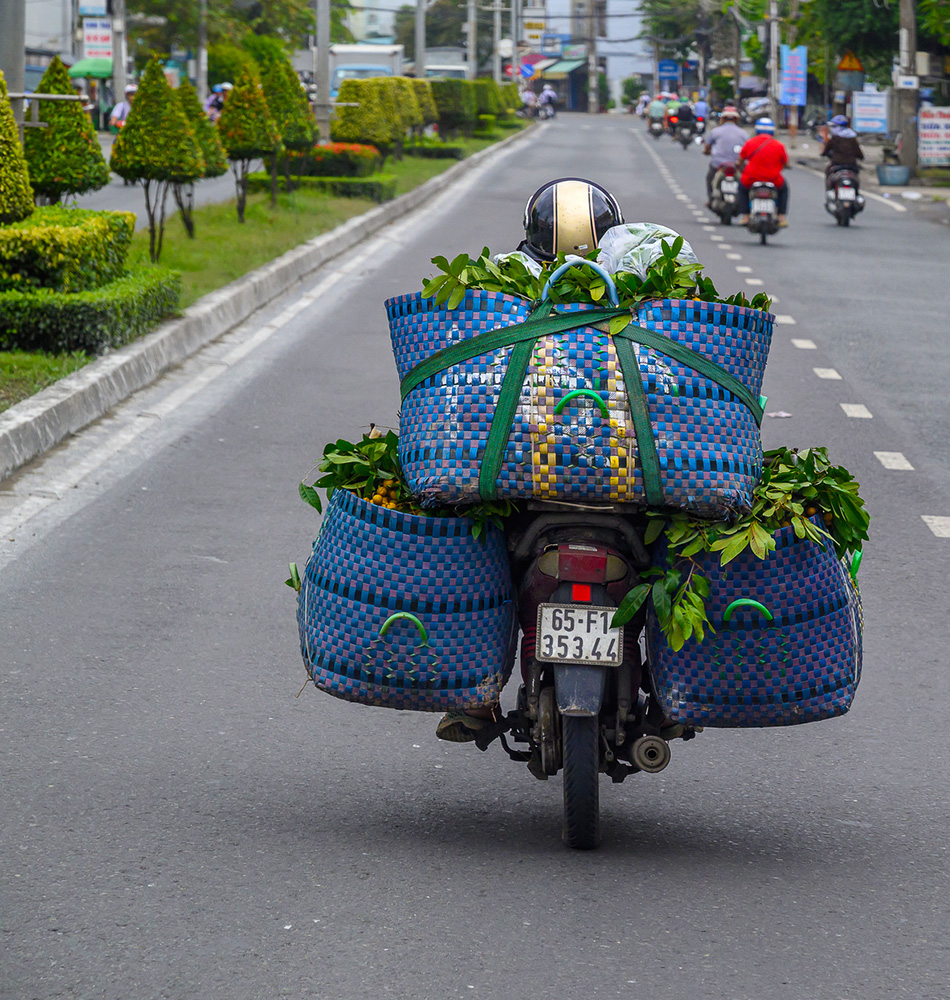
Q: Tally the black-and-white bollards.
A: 0